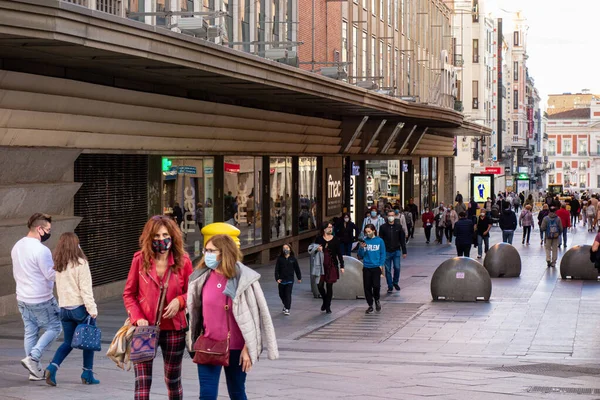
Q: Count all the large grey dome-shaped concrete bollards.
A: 4